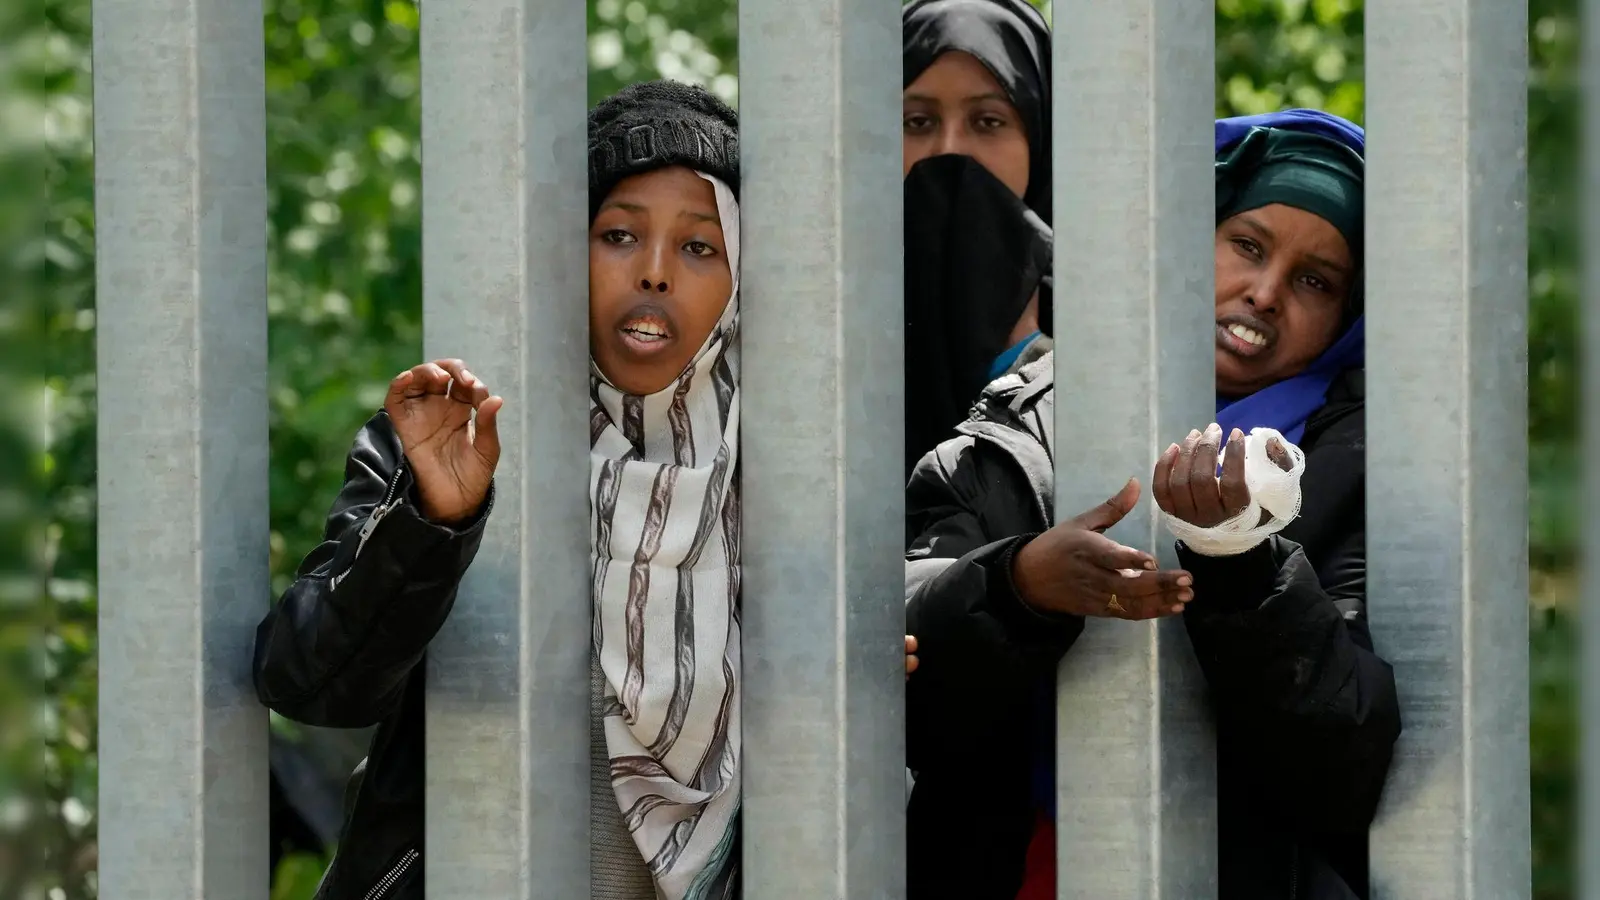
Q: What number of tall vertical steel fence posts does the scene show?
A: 5